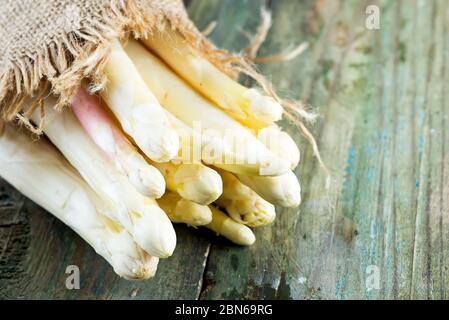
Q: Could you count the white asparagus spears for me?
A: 12